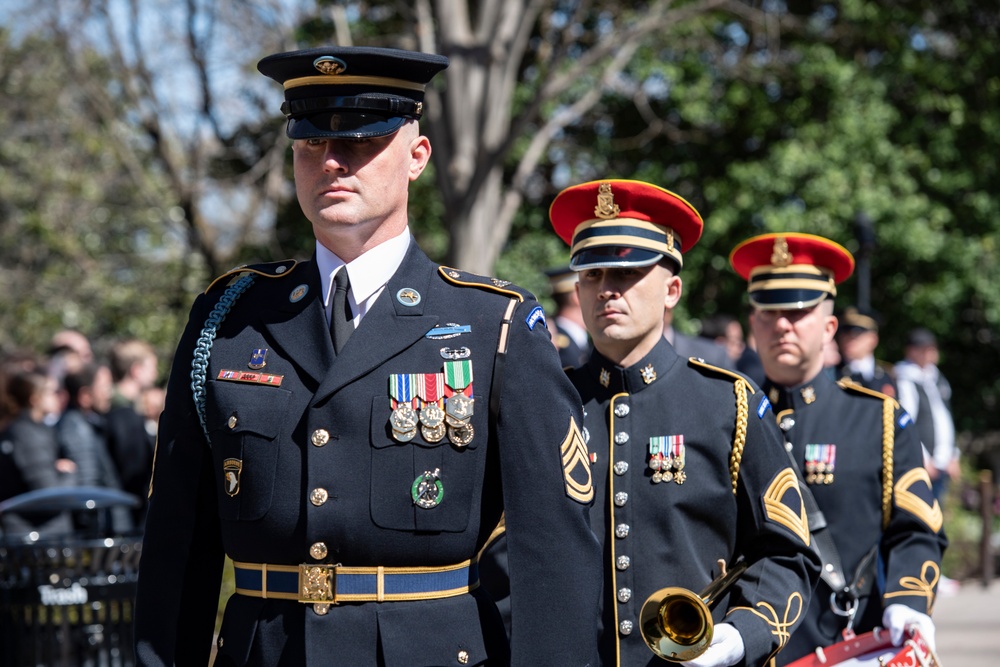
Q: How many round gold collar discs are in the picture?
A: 2